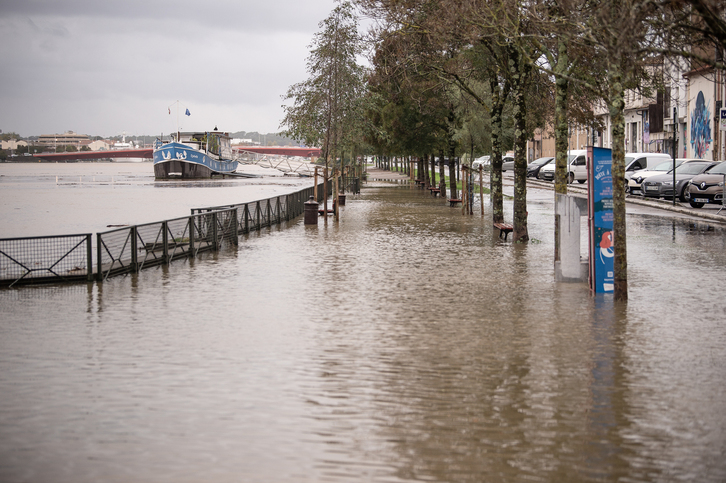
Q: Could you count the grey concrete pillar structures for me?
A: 1